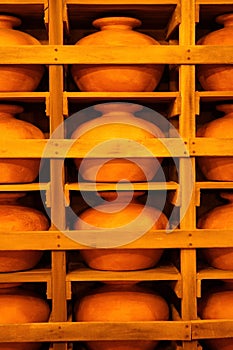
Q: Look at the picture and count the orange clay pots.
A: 12